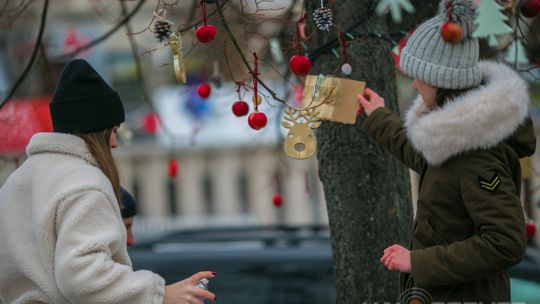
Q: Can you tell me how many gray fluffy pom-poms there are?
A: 1